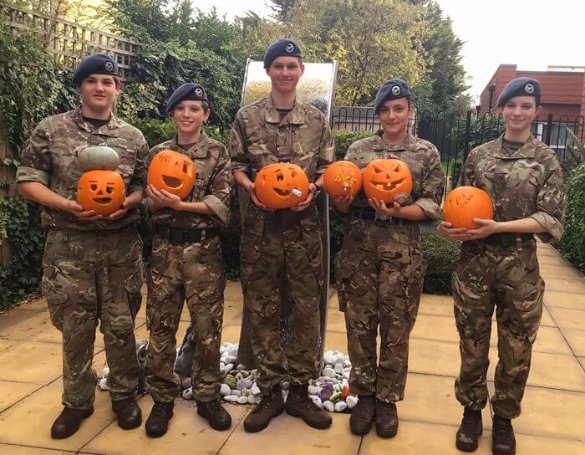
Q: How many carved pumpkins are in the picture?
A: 6